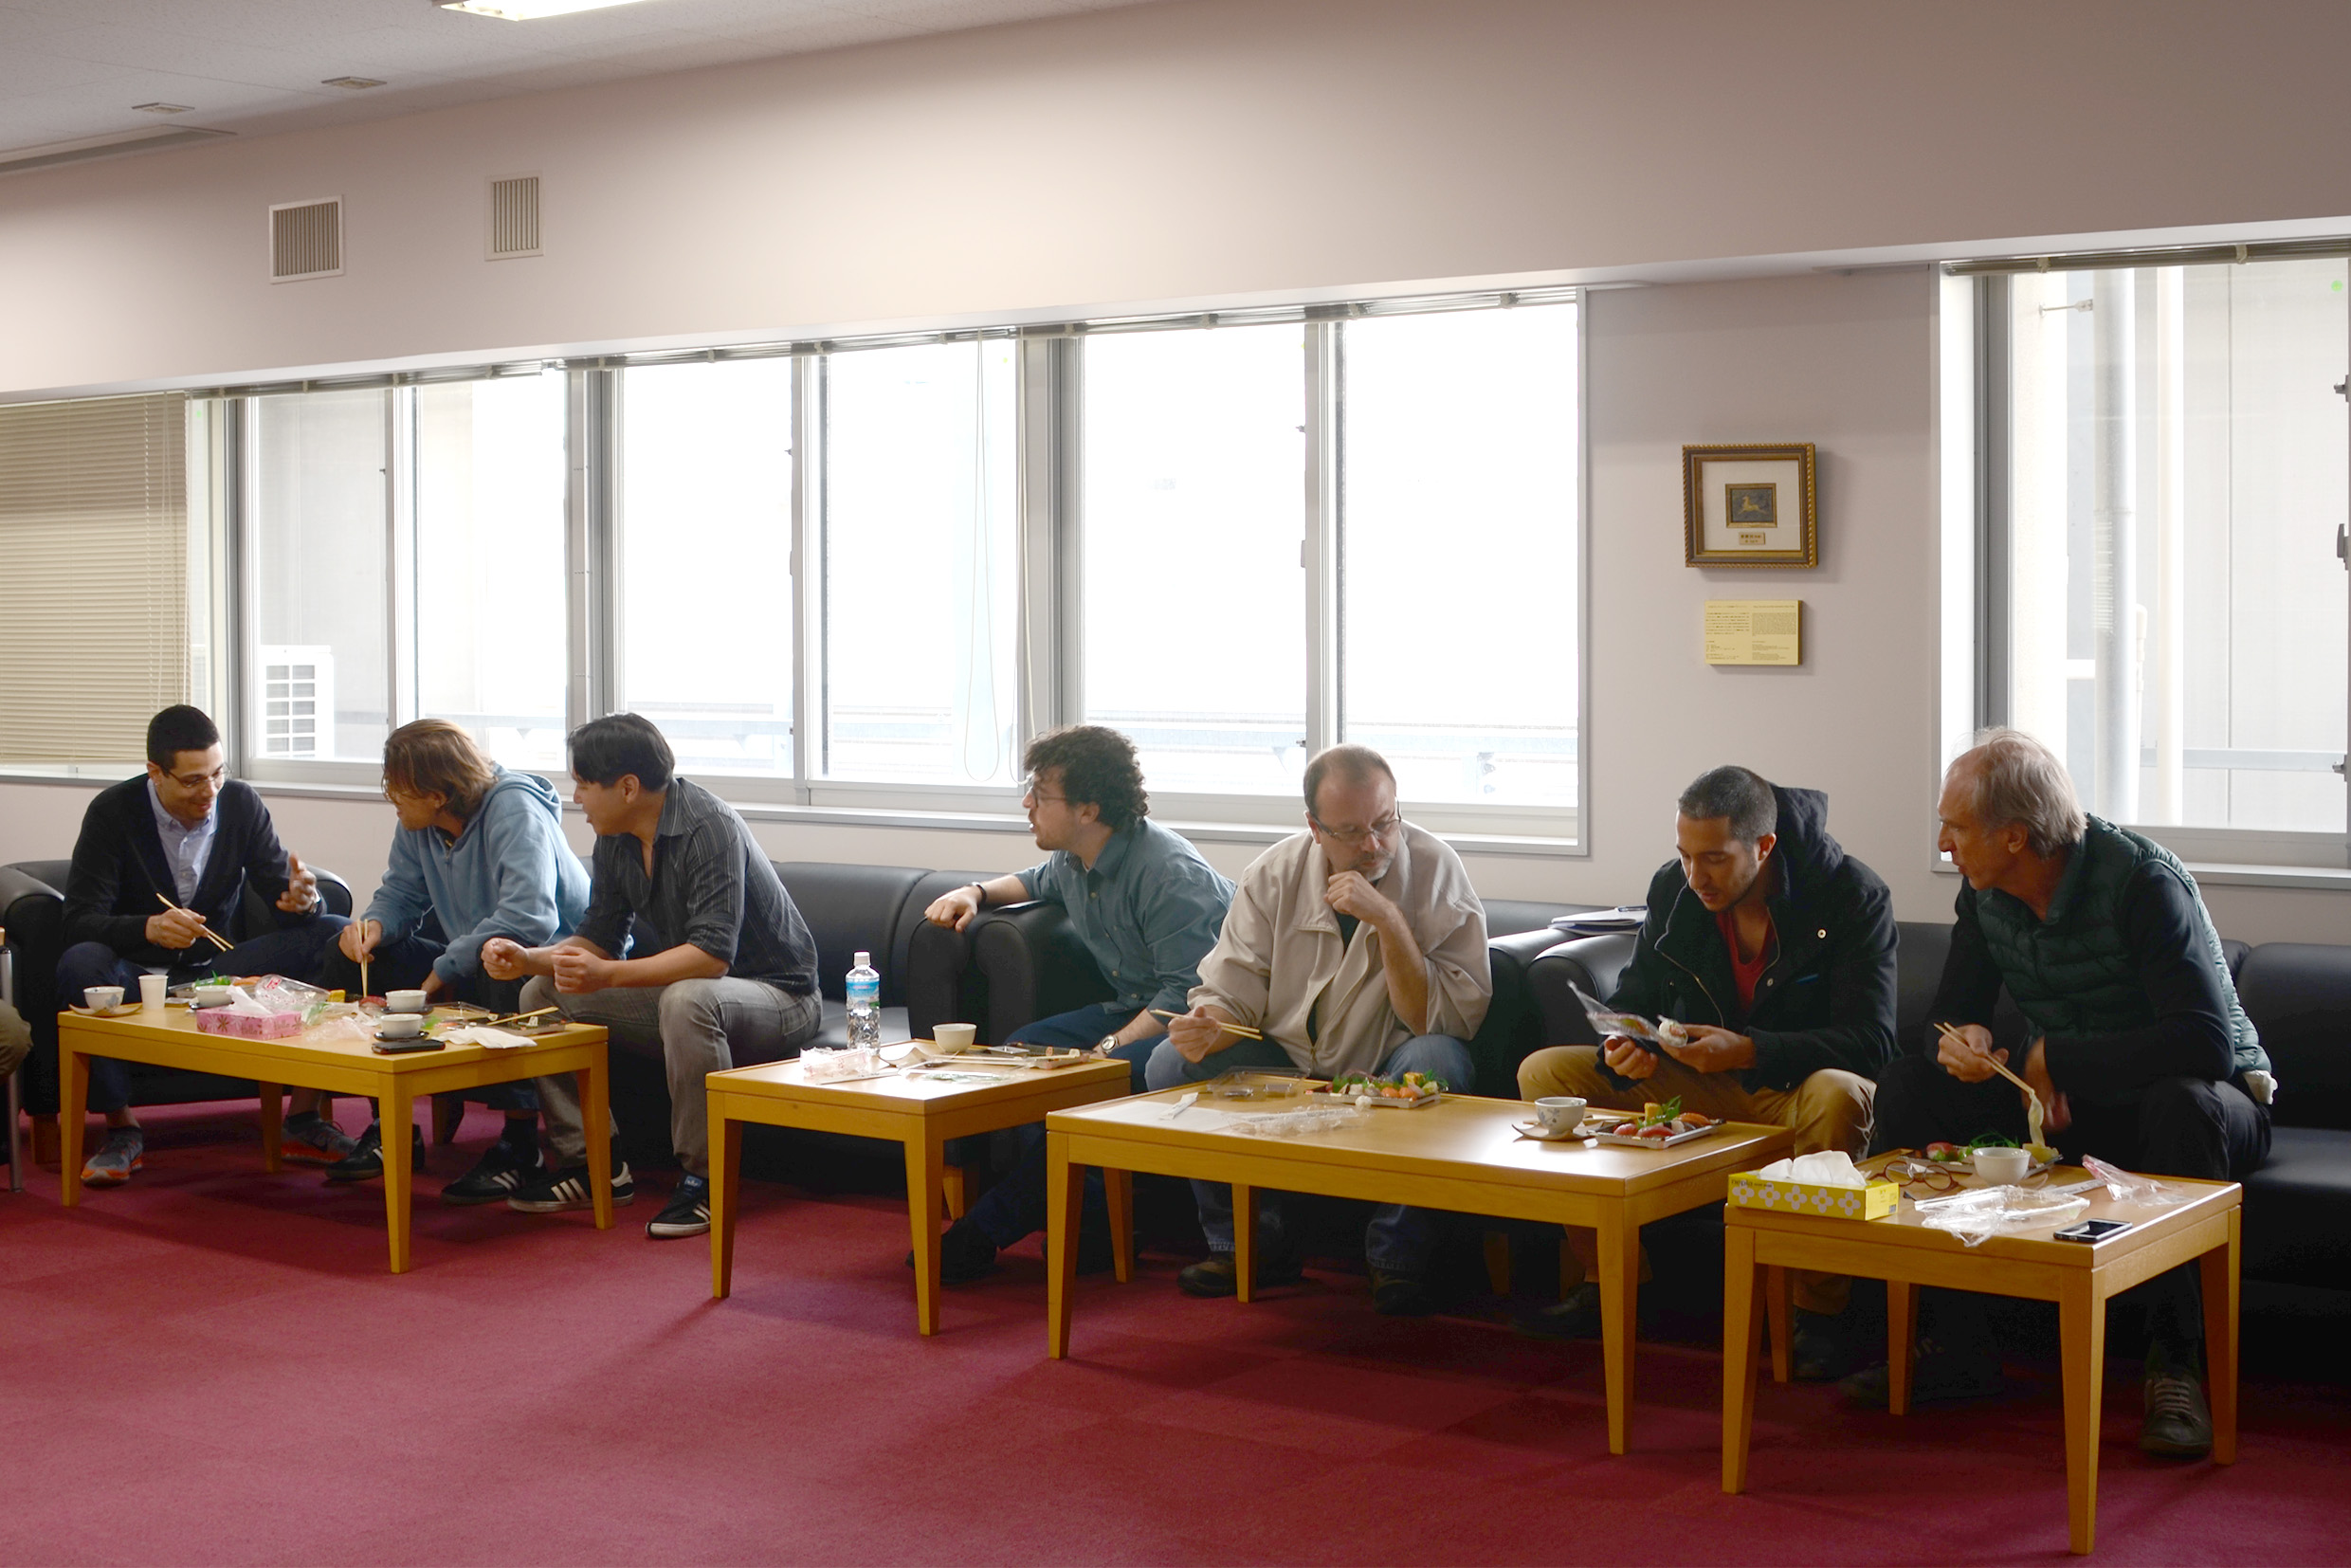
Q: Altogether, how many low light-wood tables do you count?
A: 4